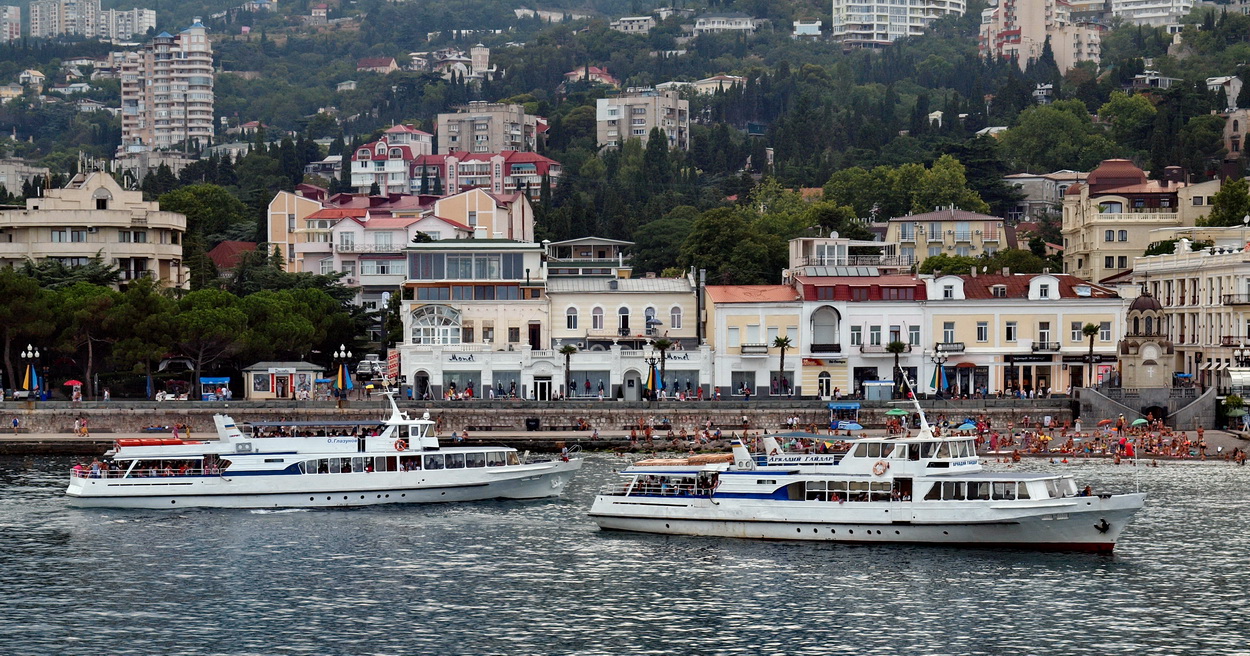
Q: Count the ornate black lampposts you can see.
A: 5